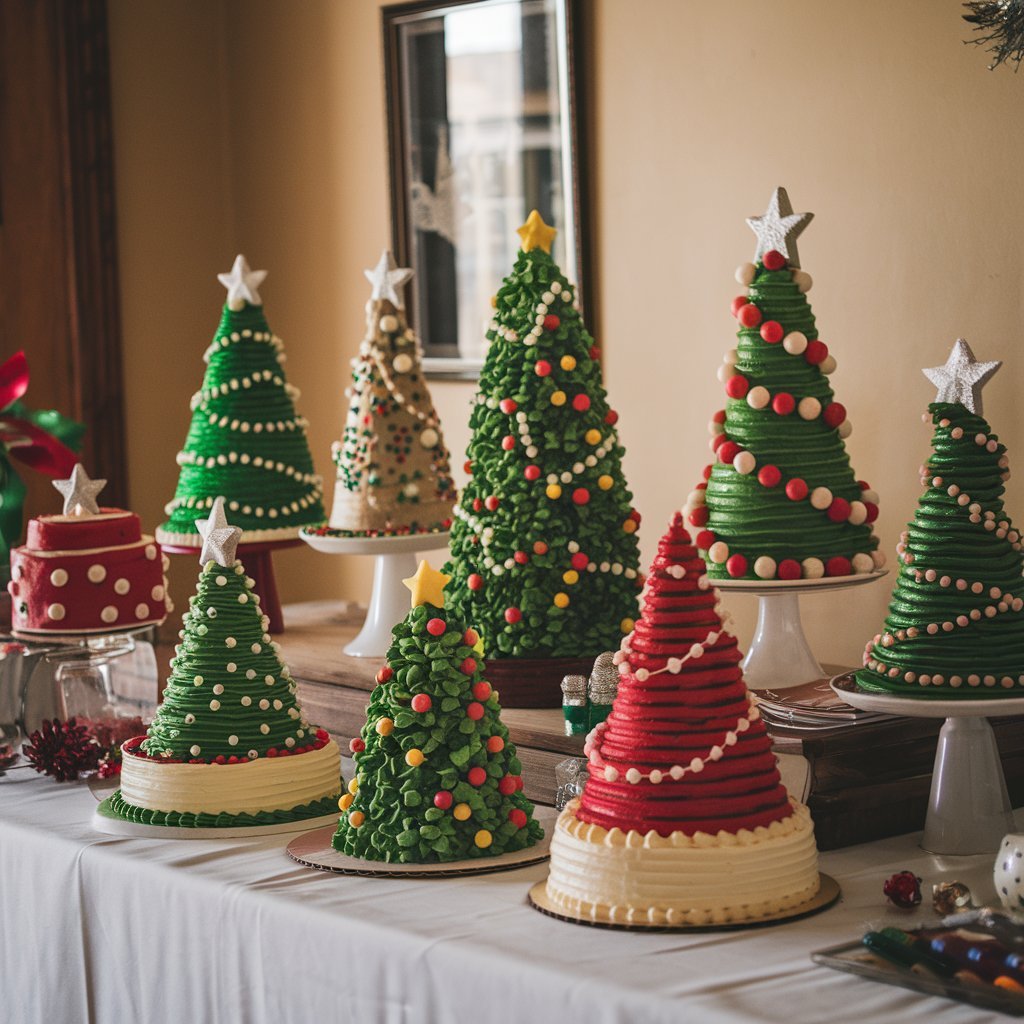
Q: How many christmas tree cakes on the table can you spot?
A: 8